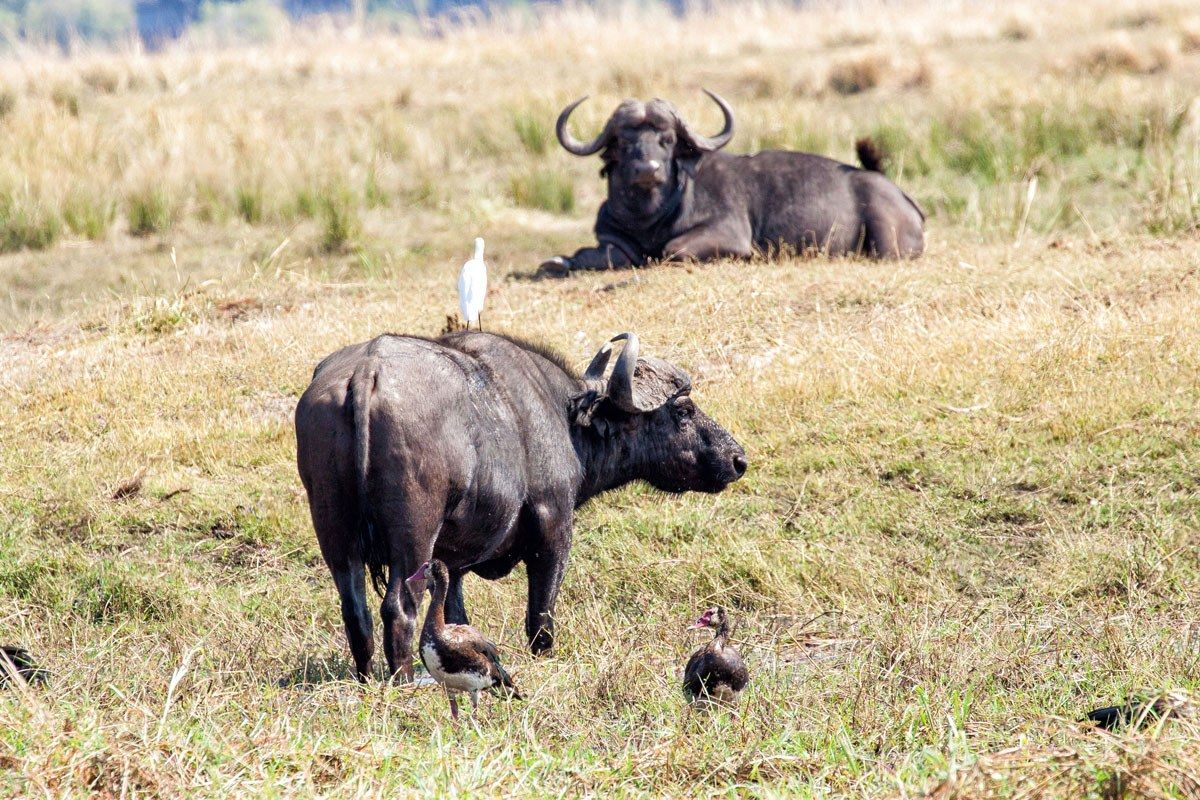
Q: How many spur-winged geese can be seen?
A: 2